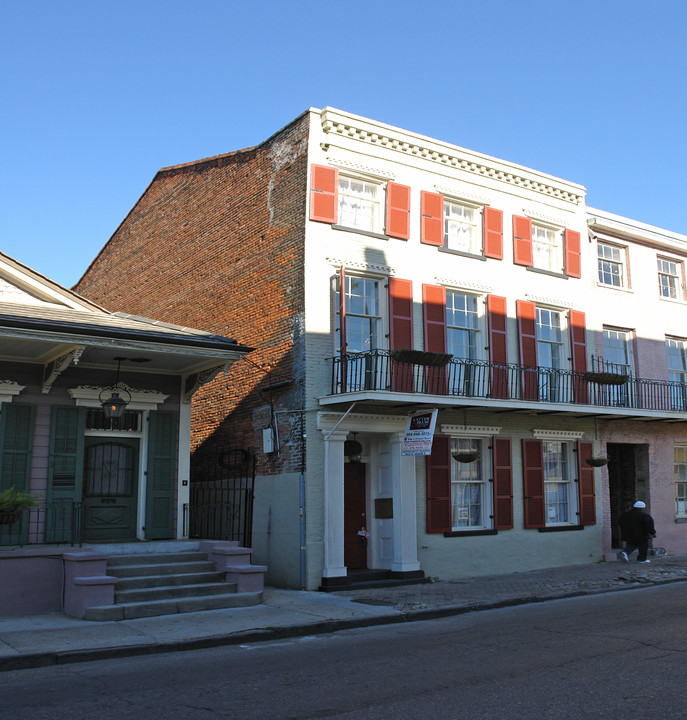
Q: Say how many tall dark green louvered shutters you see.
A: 3